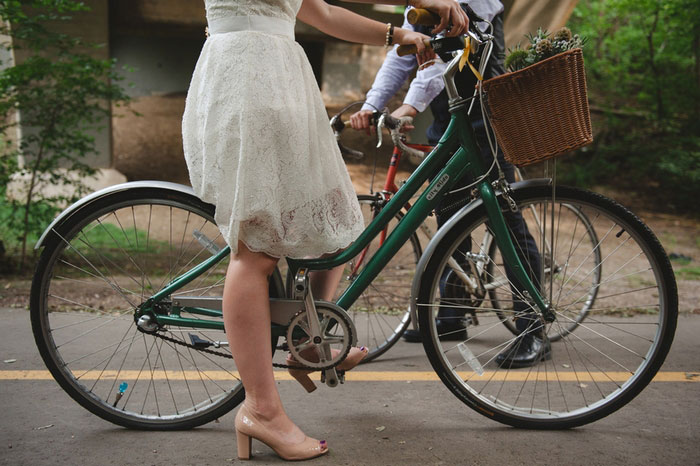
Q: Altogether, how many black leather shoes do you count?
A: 2